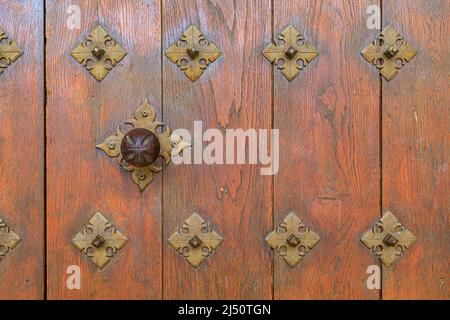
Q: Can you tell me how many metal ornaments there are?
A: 11